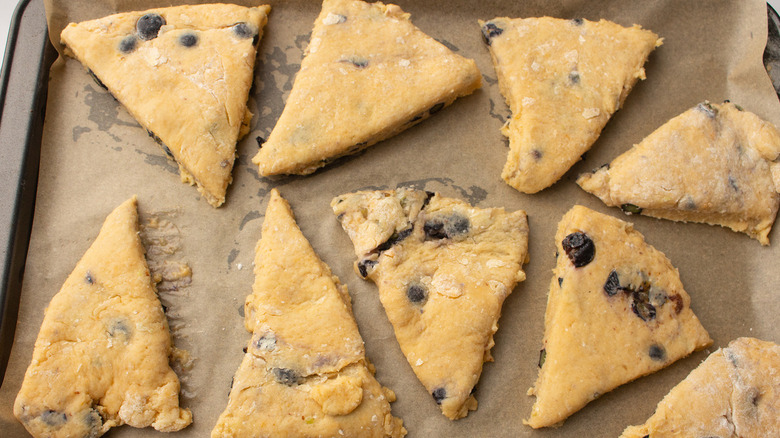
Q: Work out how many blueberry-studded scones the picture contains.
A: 9